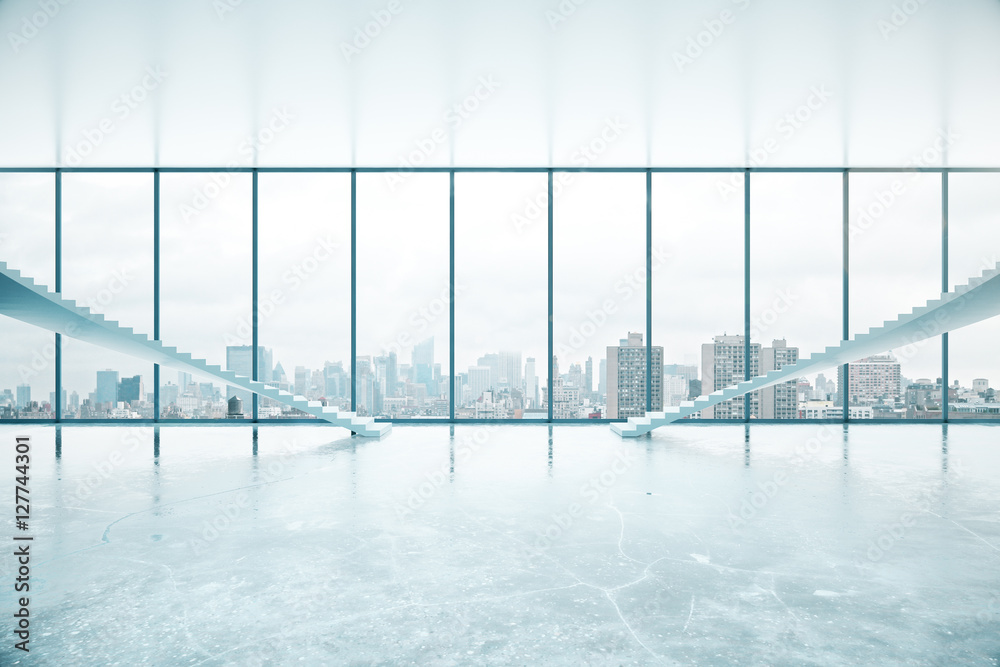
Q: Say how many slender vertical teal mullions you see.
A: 10